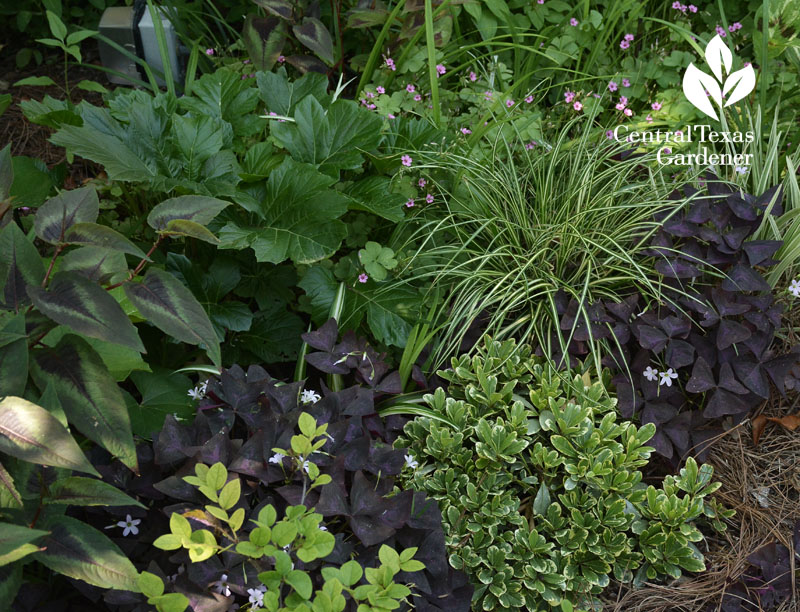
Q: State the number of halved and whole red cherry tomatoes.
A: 0